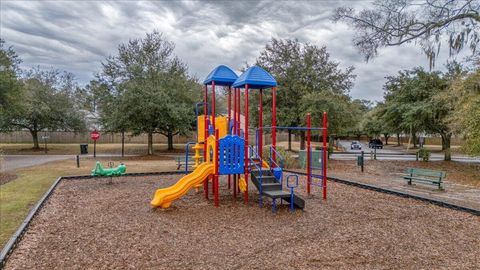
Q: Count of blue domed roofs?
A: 2